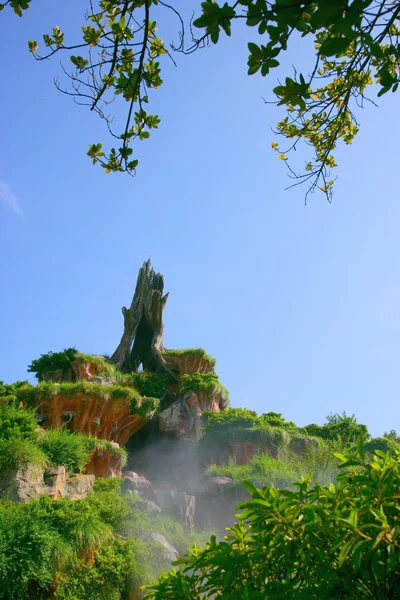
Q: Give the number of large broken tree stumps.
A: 1